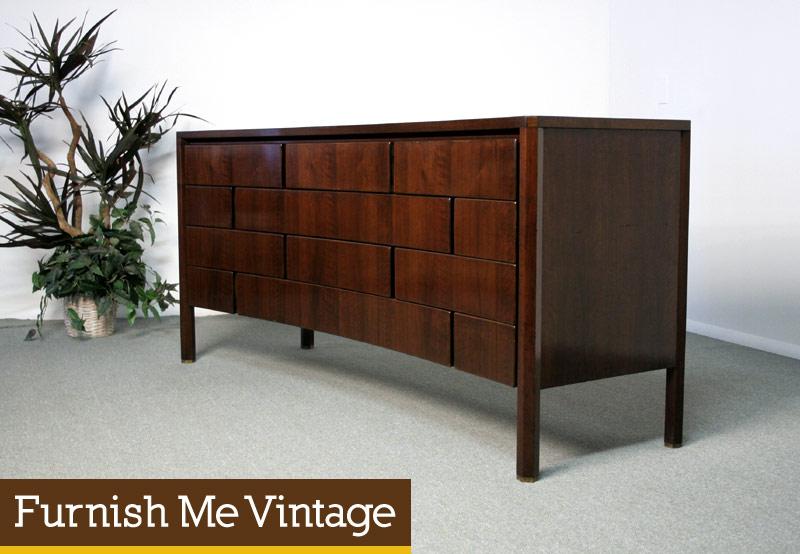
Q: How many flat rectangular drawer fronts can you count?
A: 12